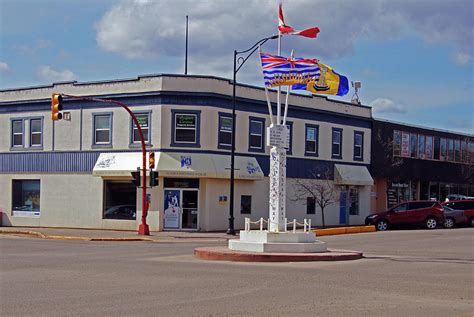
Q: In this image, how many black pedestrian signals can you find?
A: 2